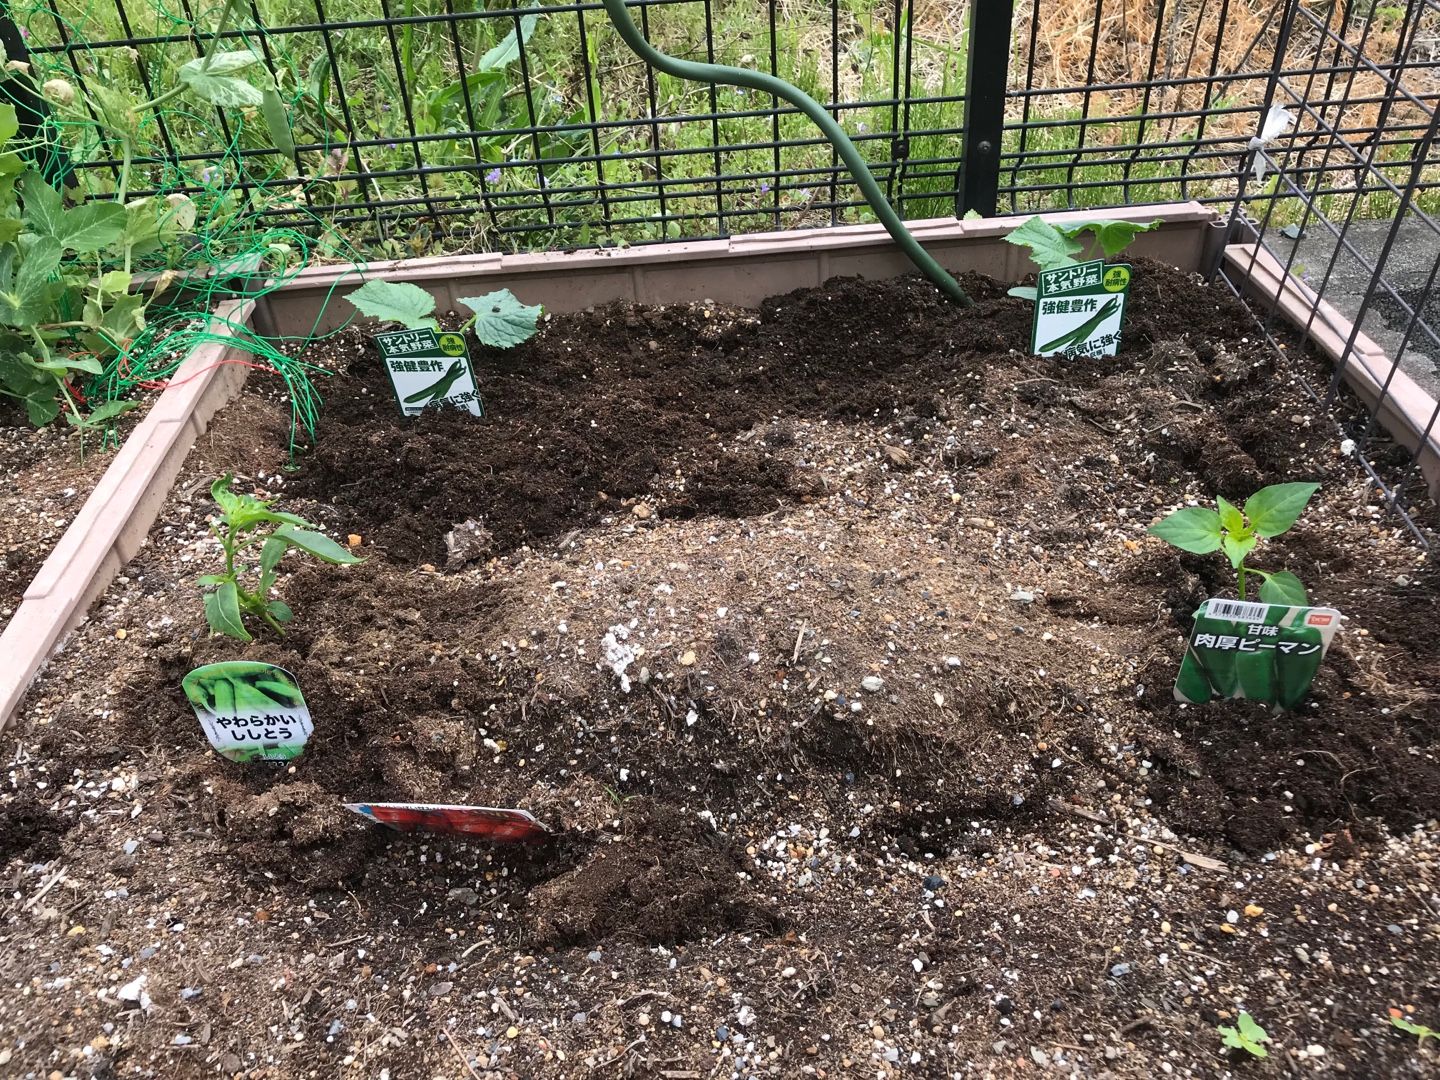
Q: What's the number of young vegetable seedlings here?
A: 4